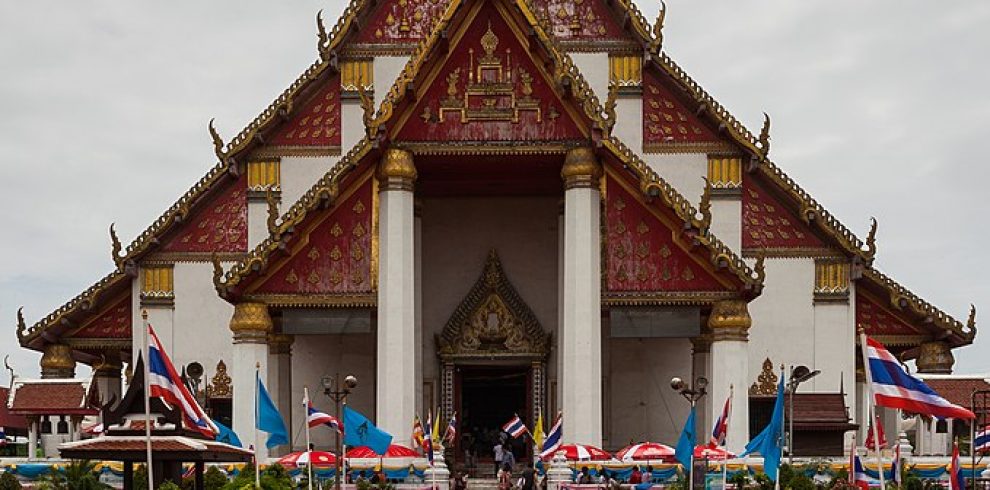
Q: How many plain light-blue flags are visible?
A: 5